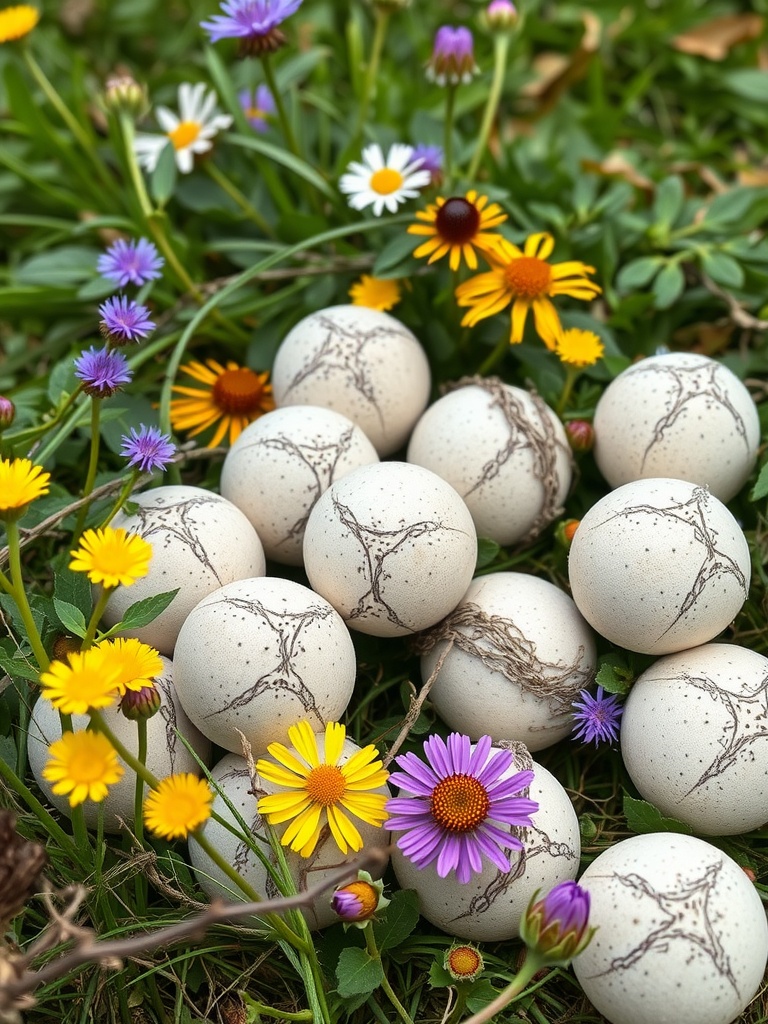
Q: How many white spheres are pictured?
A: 14